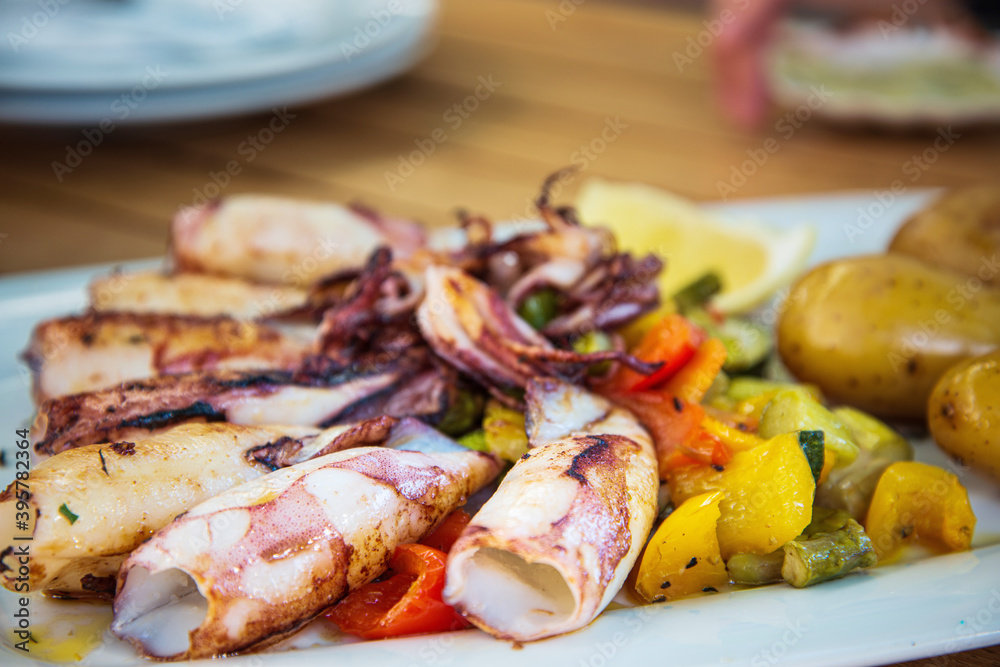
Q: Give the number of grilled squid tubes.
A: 7